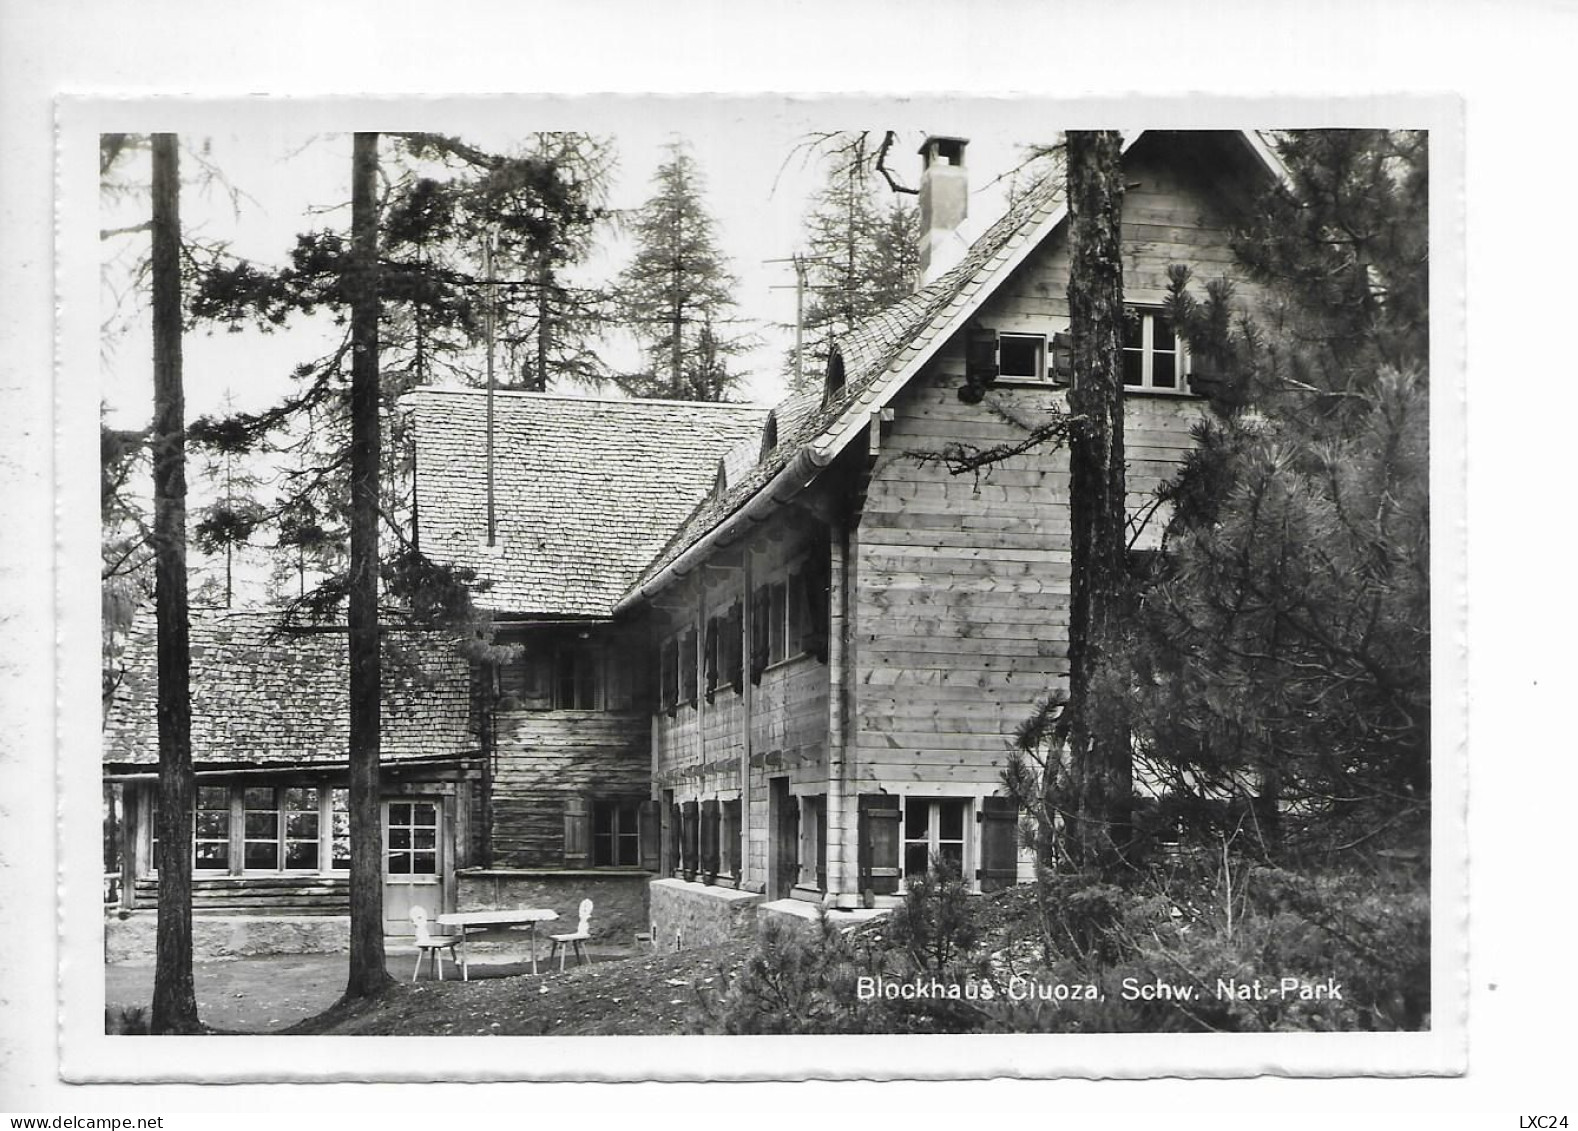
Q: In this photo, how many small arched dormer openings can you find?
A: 3